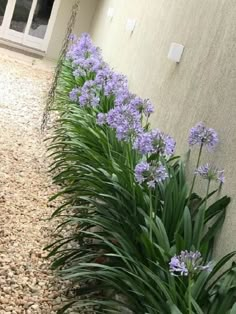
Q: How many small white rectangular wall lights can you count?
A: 3